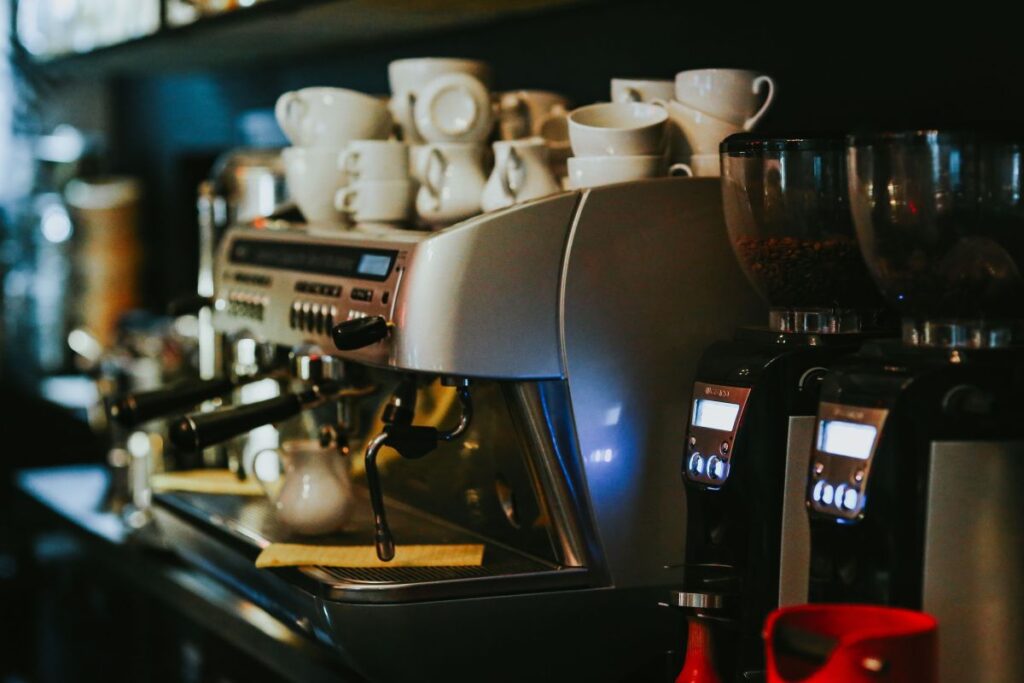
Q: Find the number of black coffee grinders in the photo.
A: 2